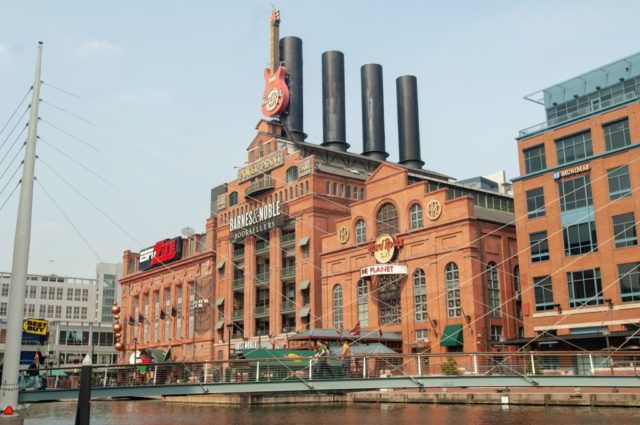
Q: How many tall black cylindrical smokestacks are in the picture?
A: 4